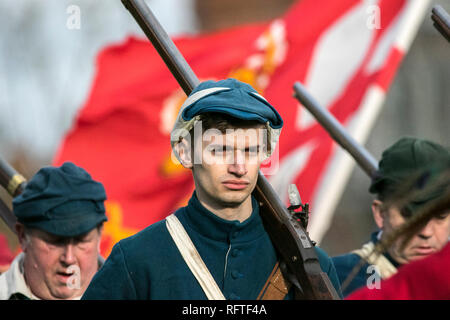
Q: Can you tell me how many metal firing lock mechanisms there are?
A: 1